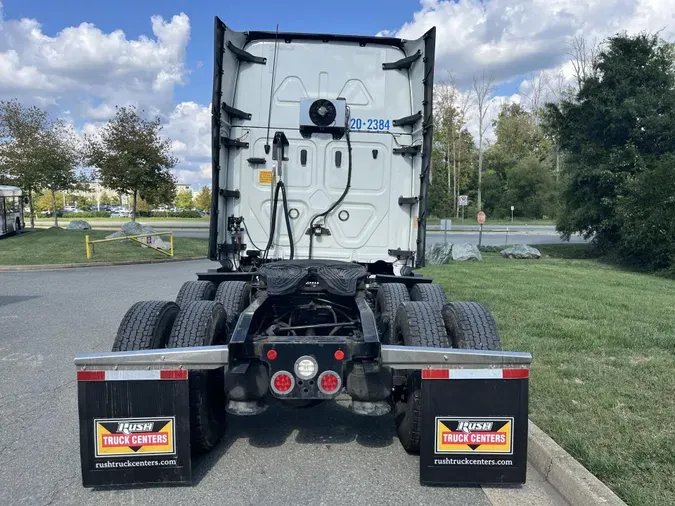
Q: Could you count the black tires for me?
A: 8